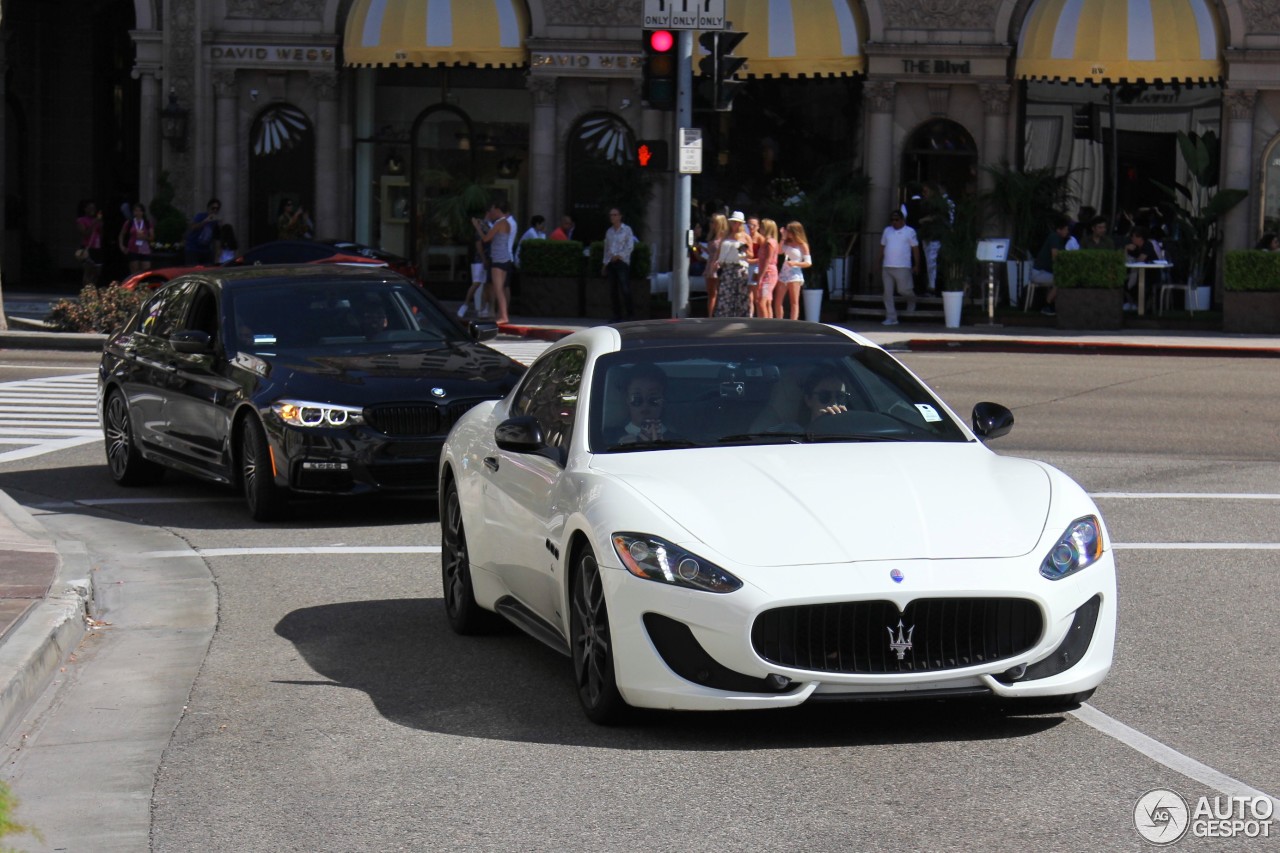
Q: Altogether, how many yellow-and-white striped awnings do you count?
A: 3